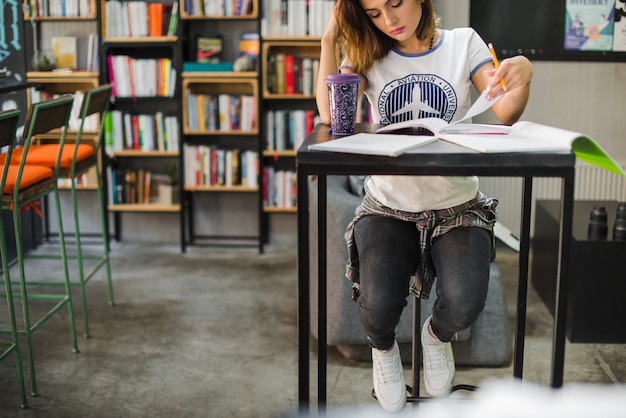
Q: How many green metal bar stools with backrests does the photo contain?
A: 3